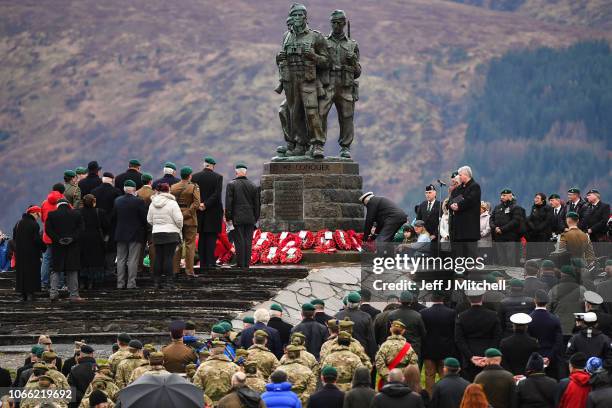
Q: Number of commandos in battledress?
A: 3